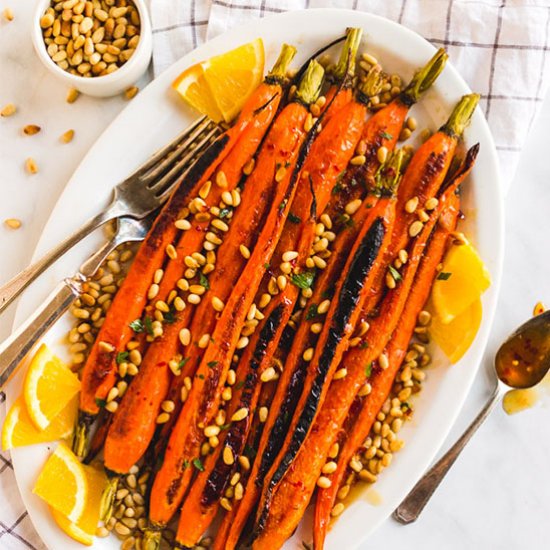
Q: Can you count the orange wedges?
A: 8